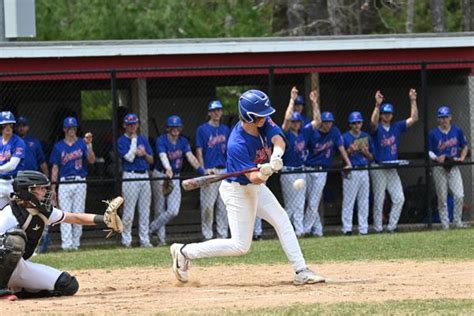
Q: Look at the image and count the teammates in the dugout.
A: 12